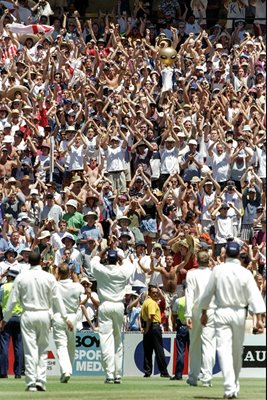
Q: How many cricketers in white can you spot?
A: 5